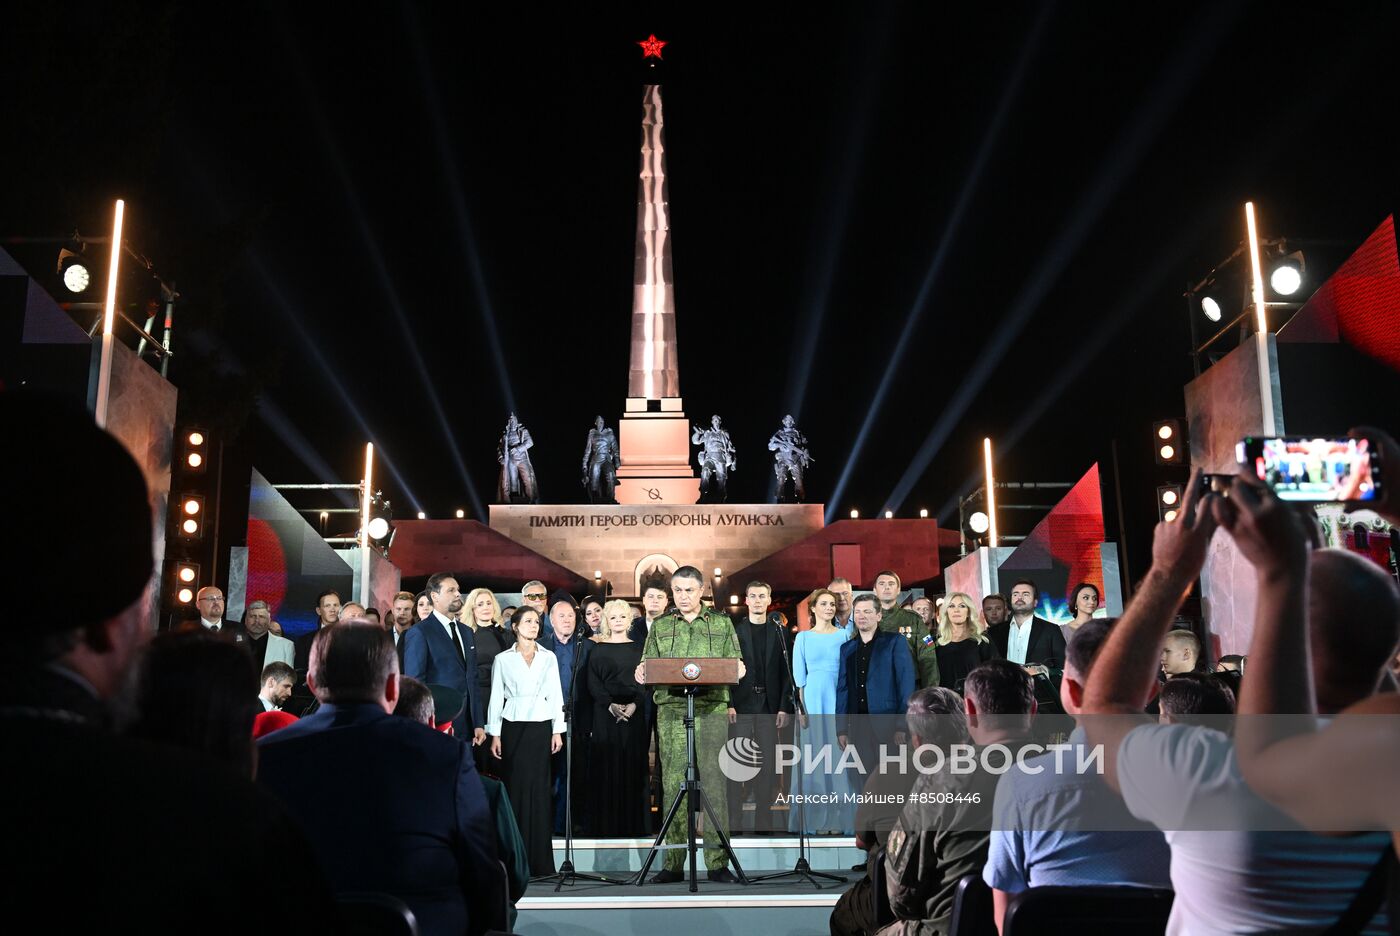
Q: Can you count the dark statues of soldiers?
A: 4